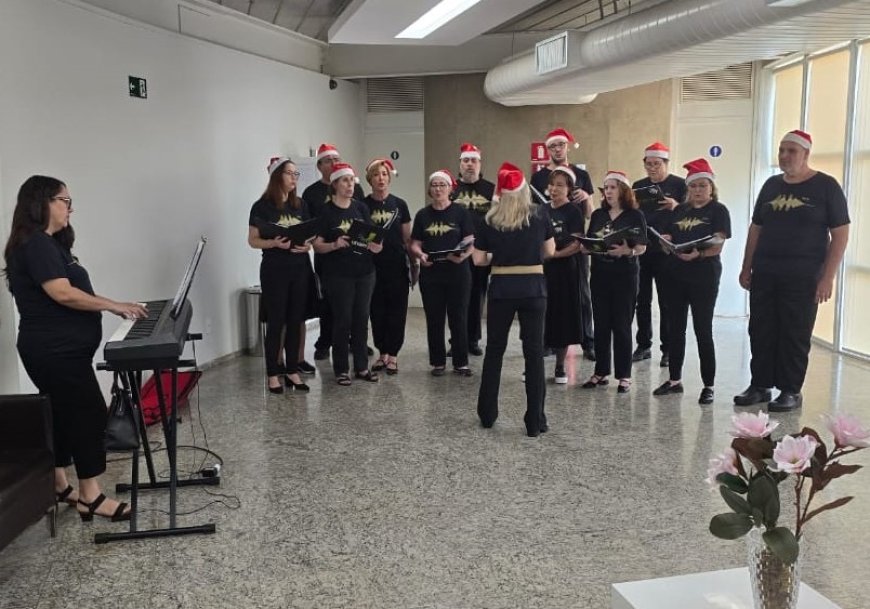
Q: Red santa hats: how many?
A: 13